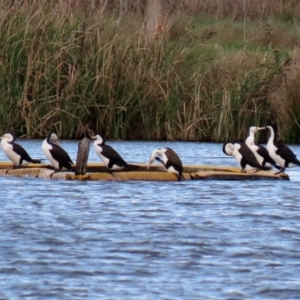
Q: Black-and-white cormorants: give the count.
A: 7